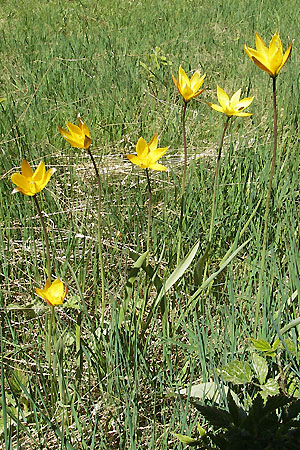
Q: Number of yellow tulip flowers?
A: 7